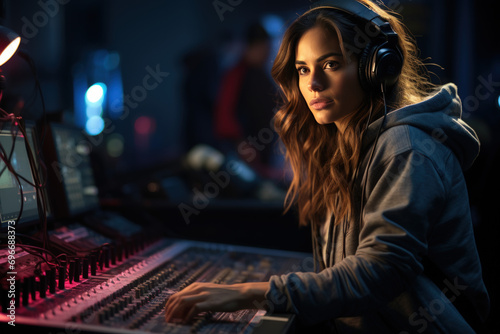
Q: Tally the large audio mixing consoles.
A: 1